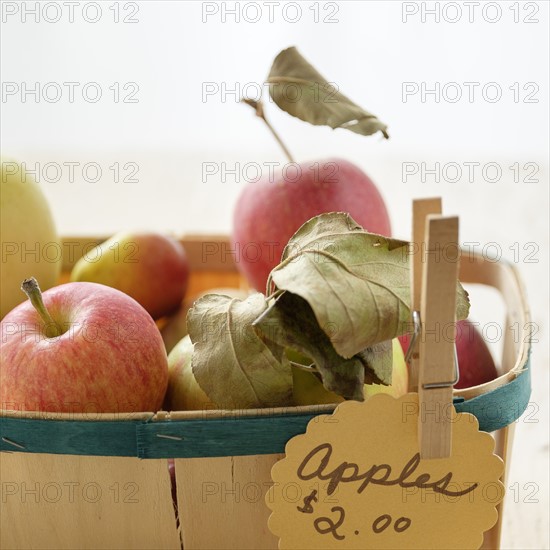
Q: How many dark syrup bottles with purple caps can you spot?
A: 0